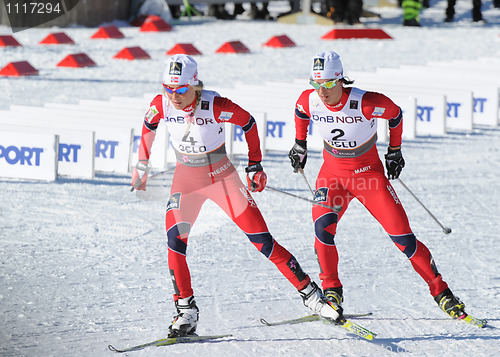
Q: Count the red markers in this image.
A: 11